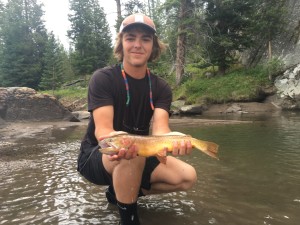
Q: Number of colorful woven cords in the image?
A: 1